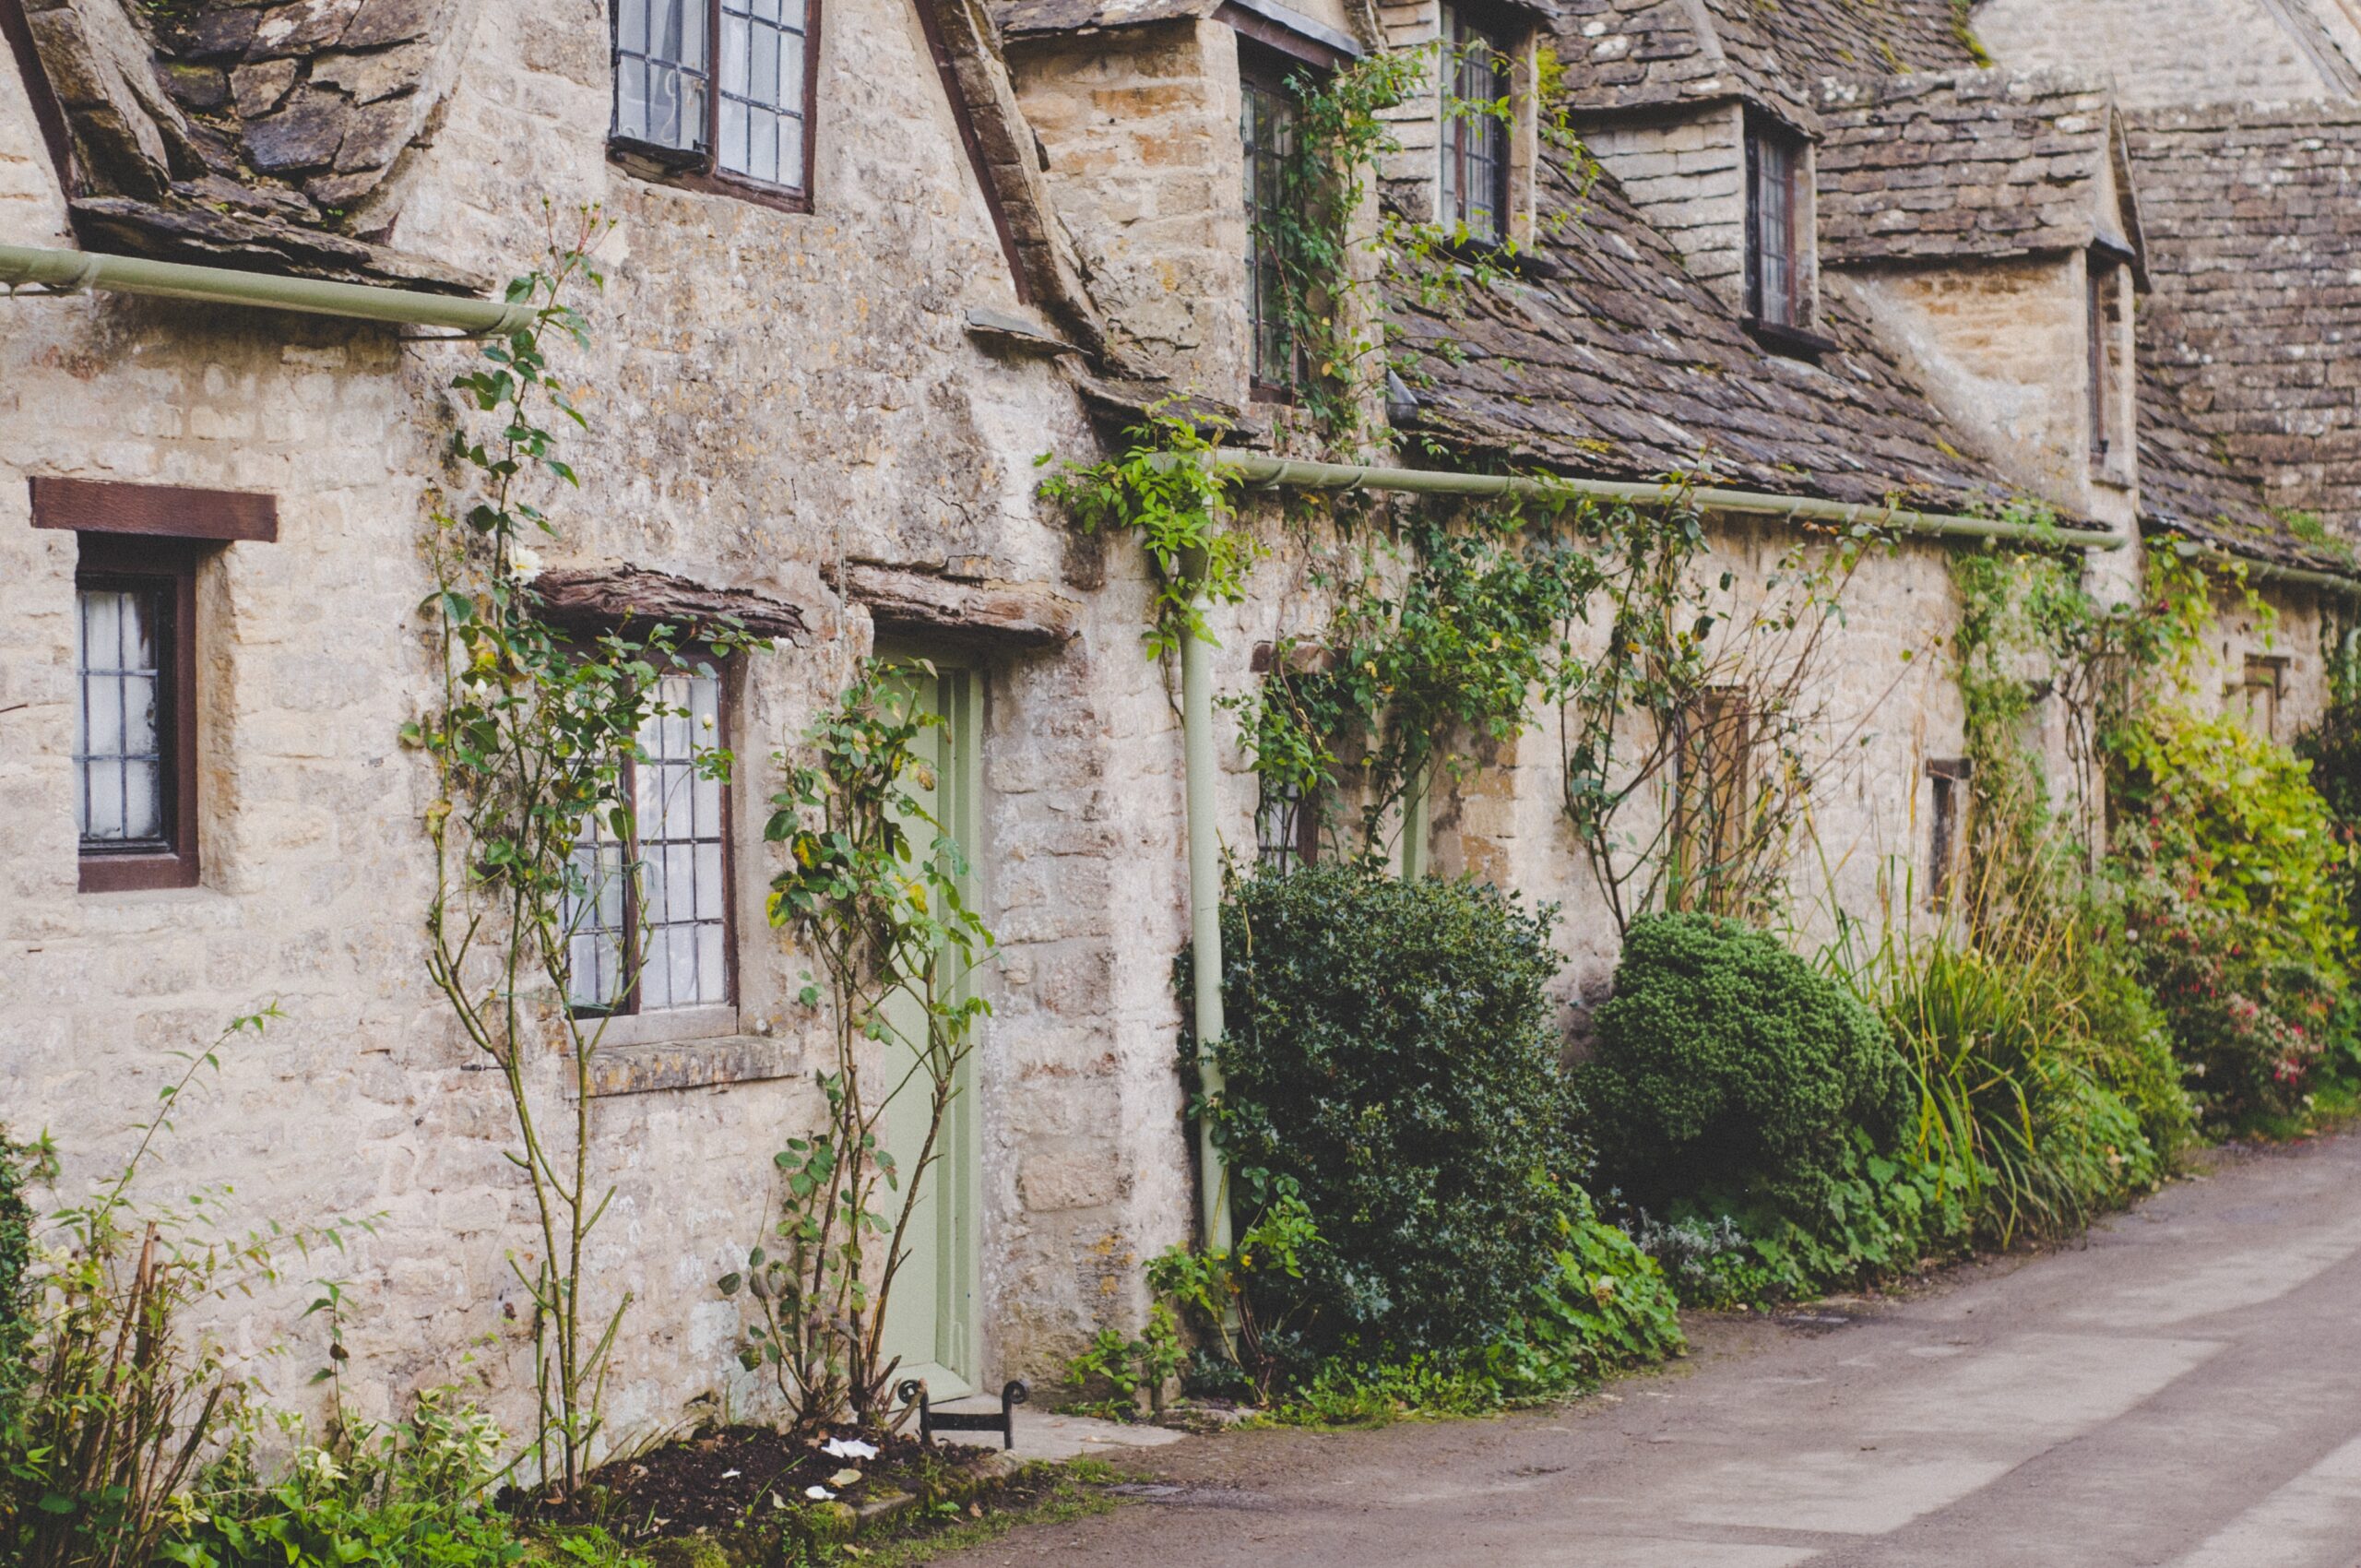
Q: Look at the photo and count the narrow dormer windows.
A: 4